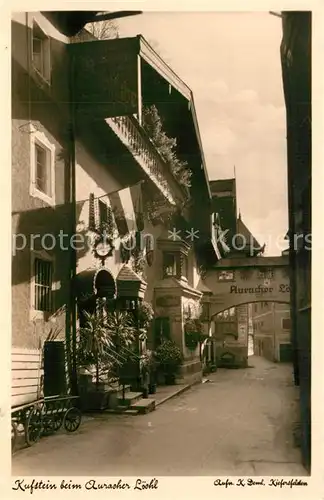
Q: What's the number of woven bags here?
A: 0